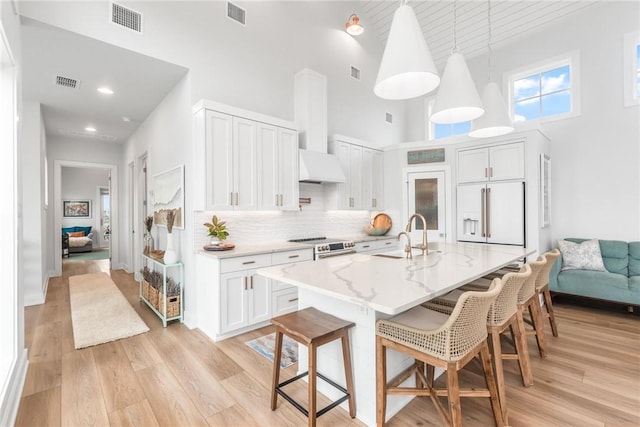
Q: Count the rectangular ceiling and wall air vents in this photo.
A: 5